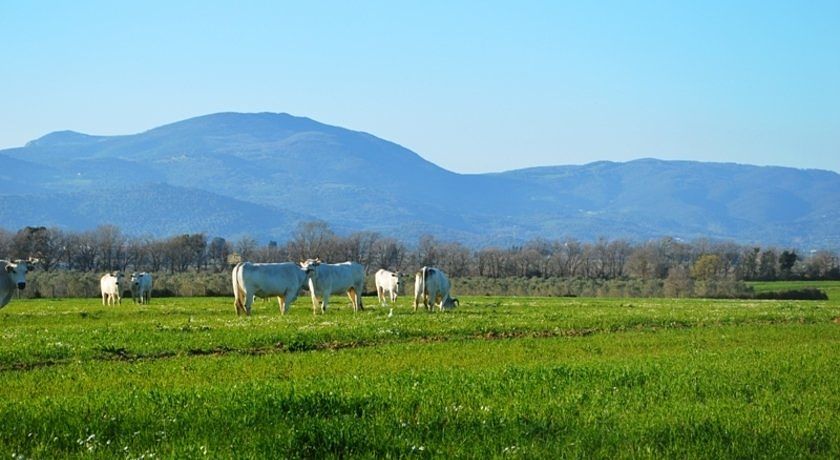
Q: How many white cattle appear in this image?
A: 7